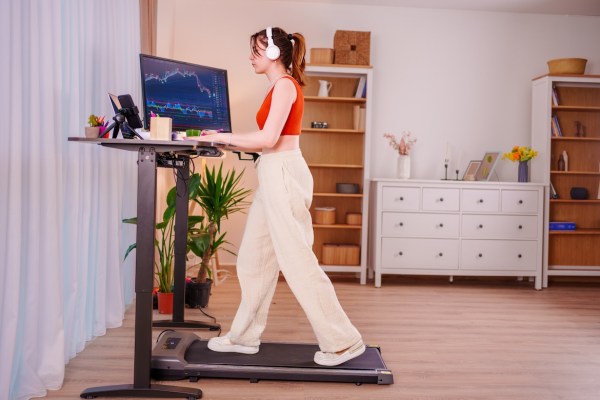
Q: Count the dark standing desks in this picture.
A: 1